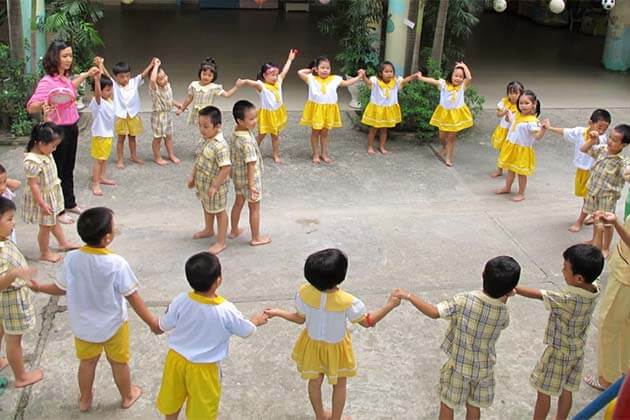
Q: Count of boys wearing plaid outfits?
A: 7